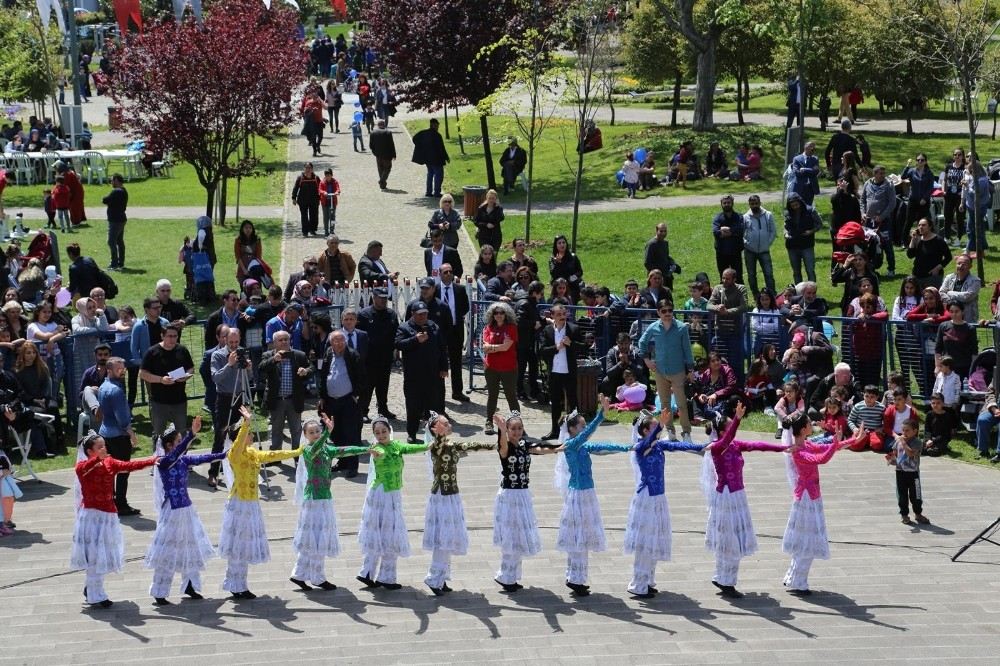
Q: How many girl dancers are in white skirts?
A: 11